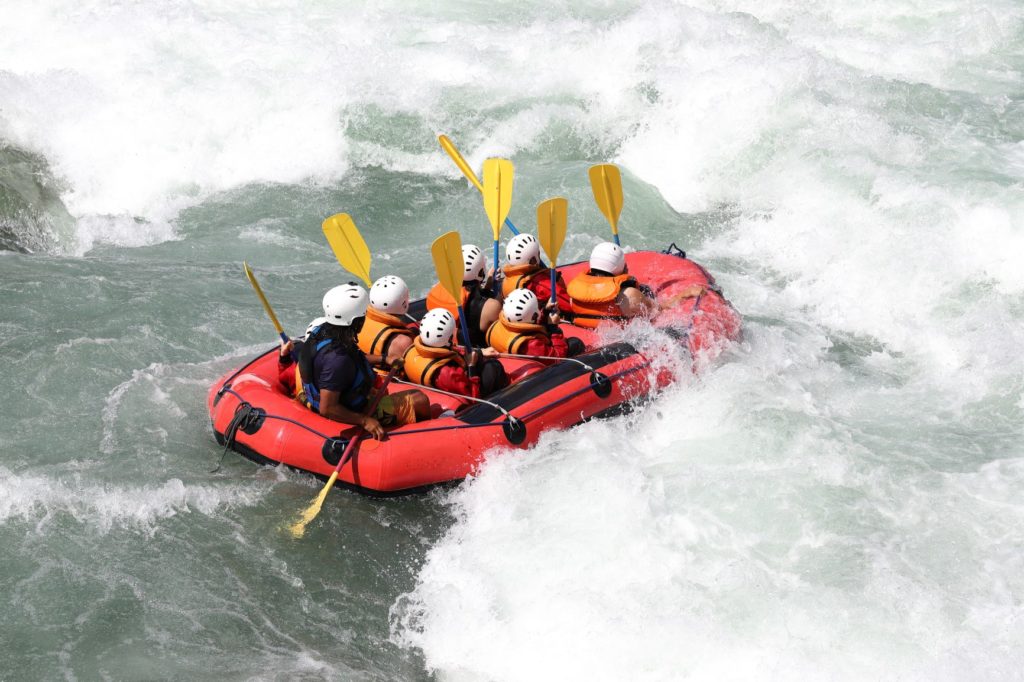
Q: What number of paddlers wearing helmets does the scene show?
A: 8